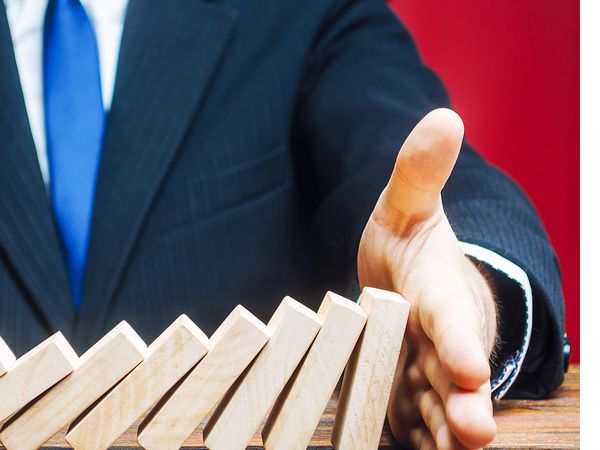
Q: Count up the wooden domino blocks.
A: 8